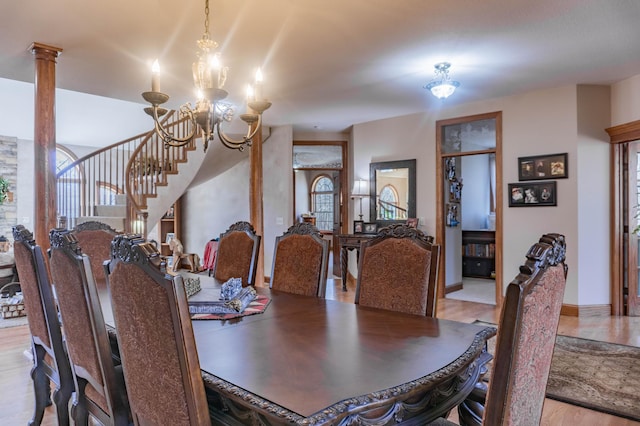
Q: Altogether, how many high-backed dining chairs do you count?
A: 8